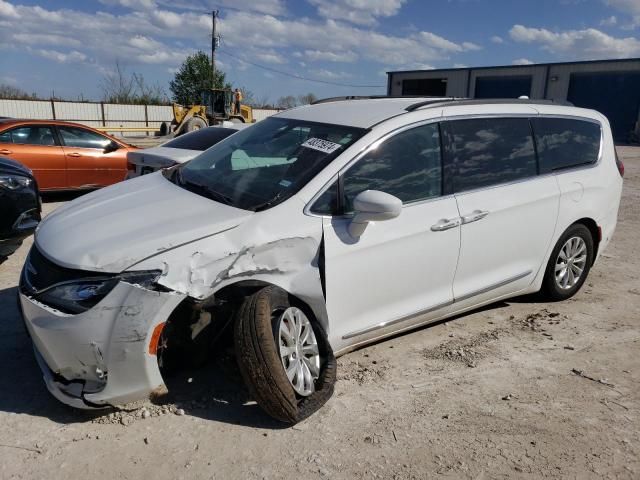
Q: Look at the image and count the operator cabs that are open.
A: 1